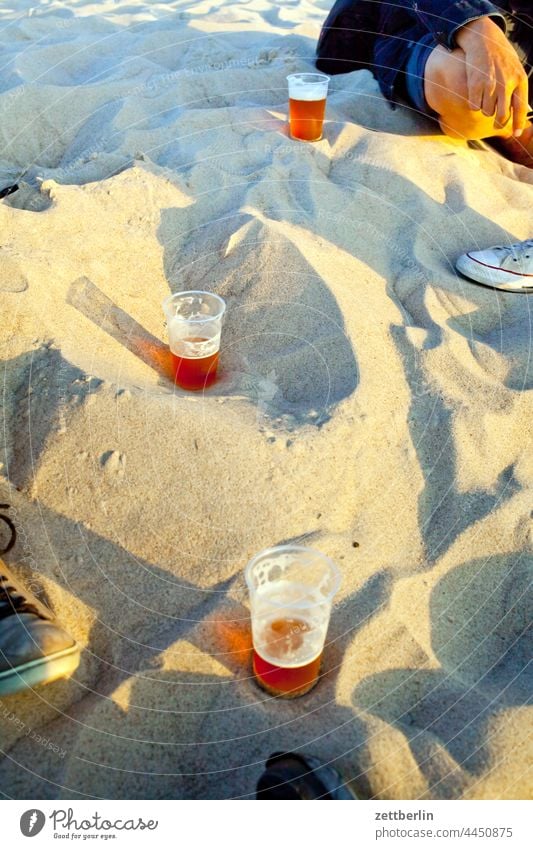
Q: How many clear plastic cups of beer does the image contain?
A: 3